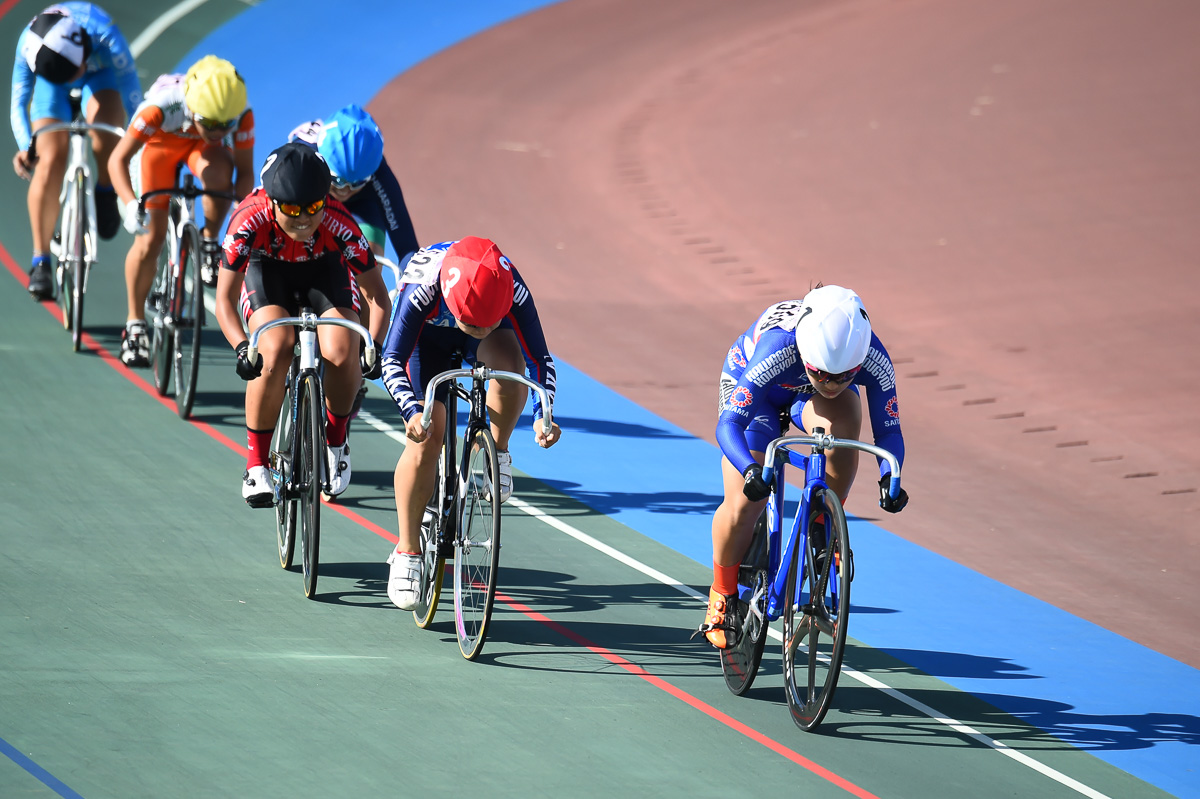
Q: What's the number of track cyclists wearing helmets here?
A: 6